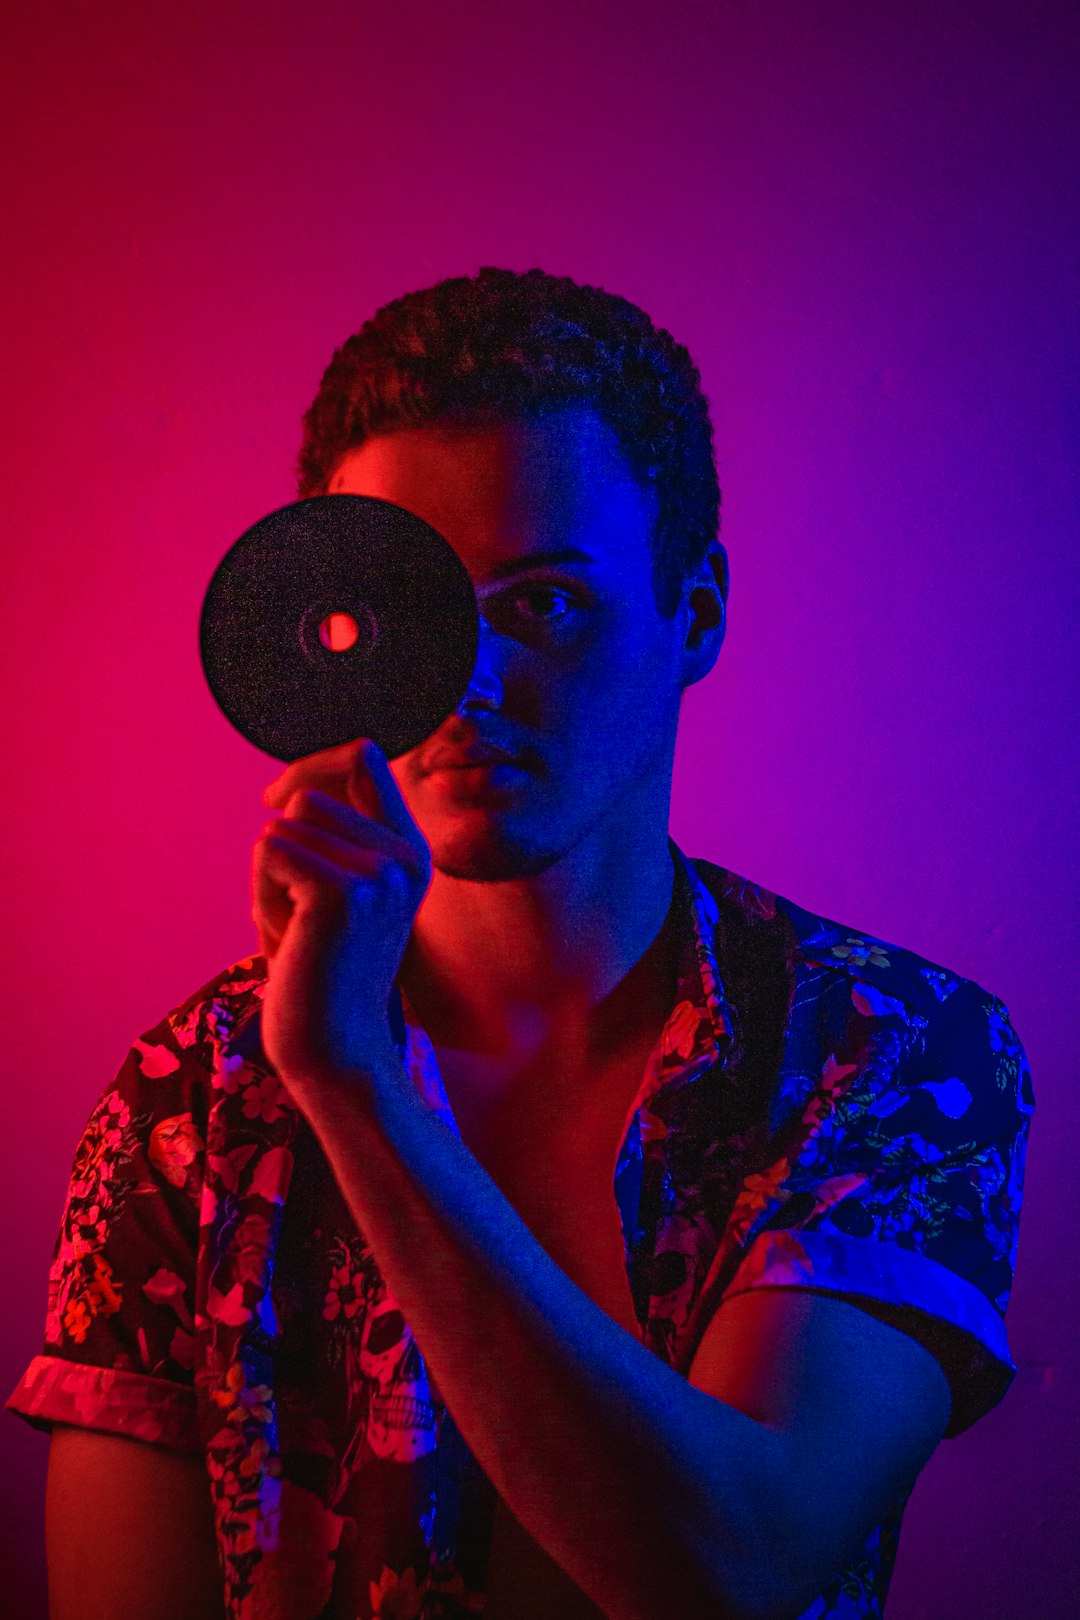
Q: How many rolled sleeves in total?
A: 2